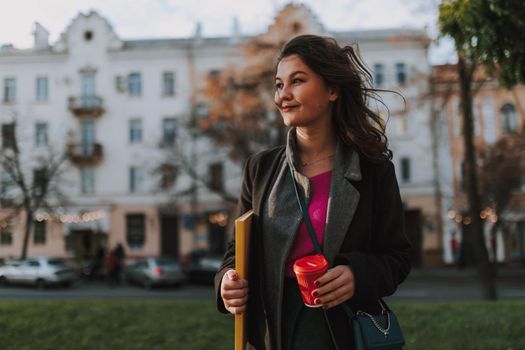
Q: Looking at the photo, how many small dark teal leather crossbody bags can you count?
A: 1